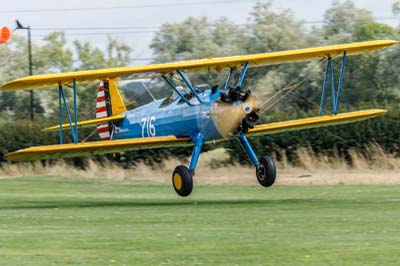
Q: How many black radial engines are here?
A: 1